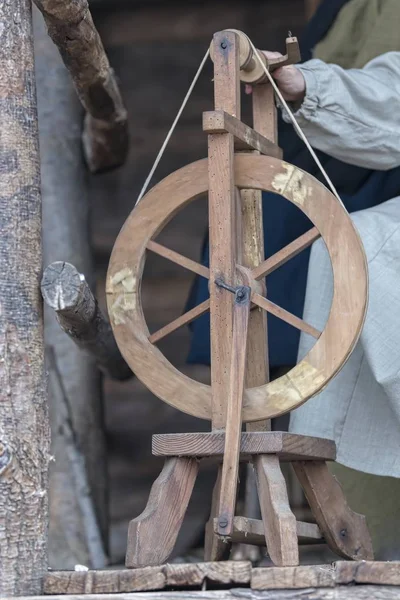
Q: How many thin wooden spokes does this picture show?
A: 4